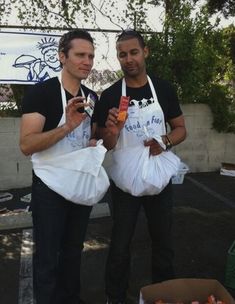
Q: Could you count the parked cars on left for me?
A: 0